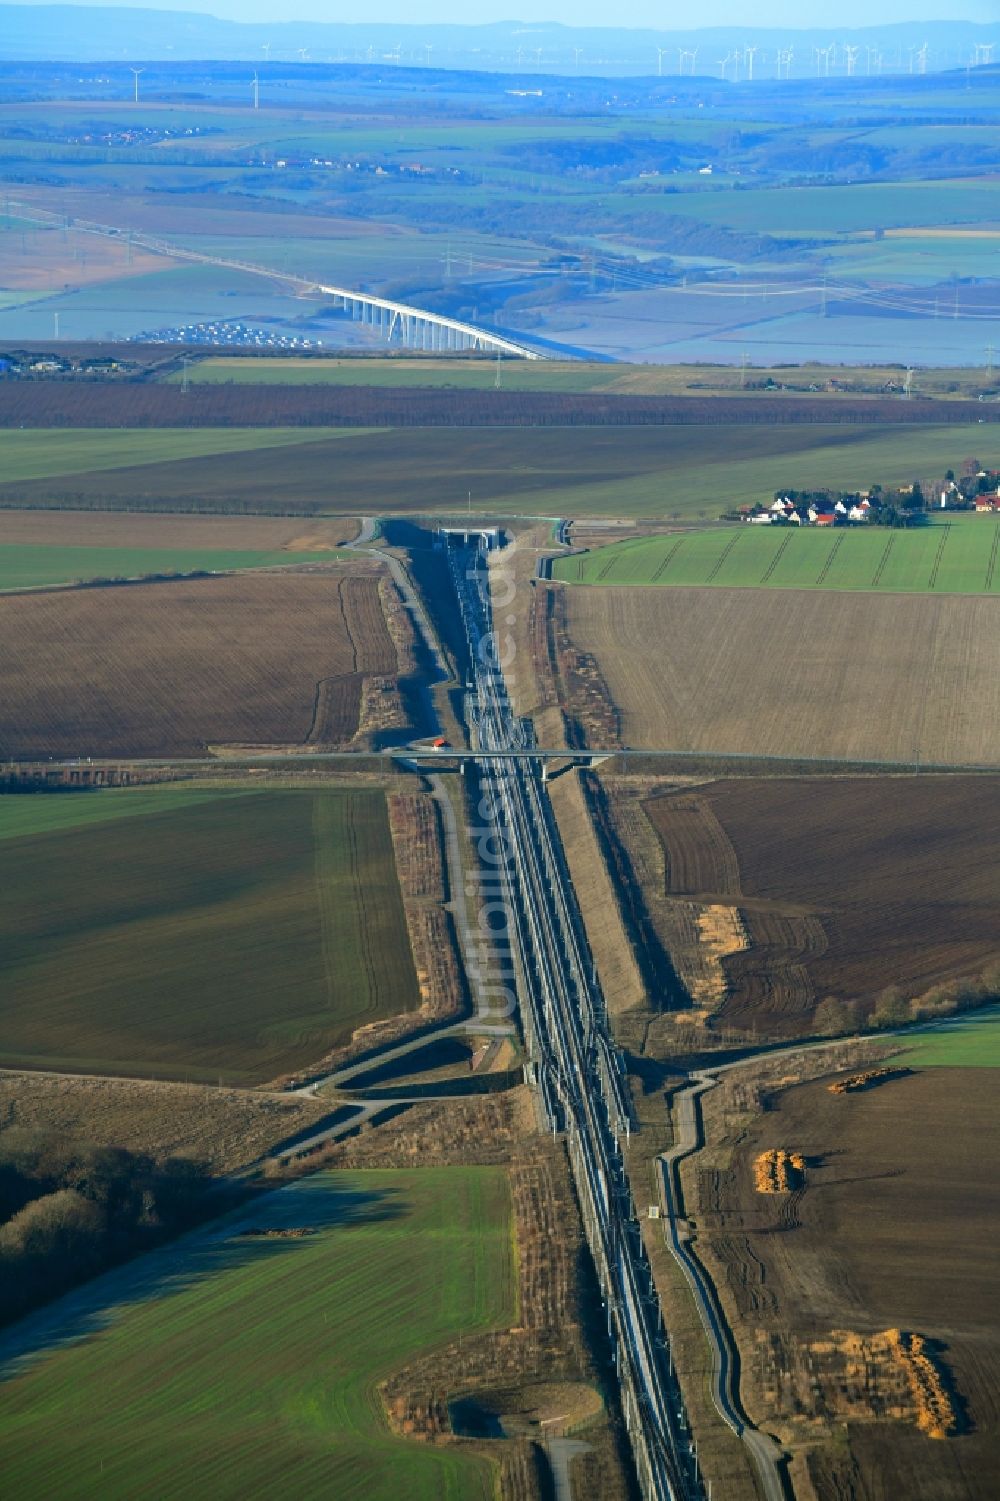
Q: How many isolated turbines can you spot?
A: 2